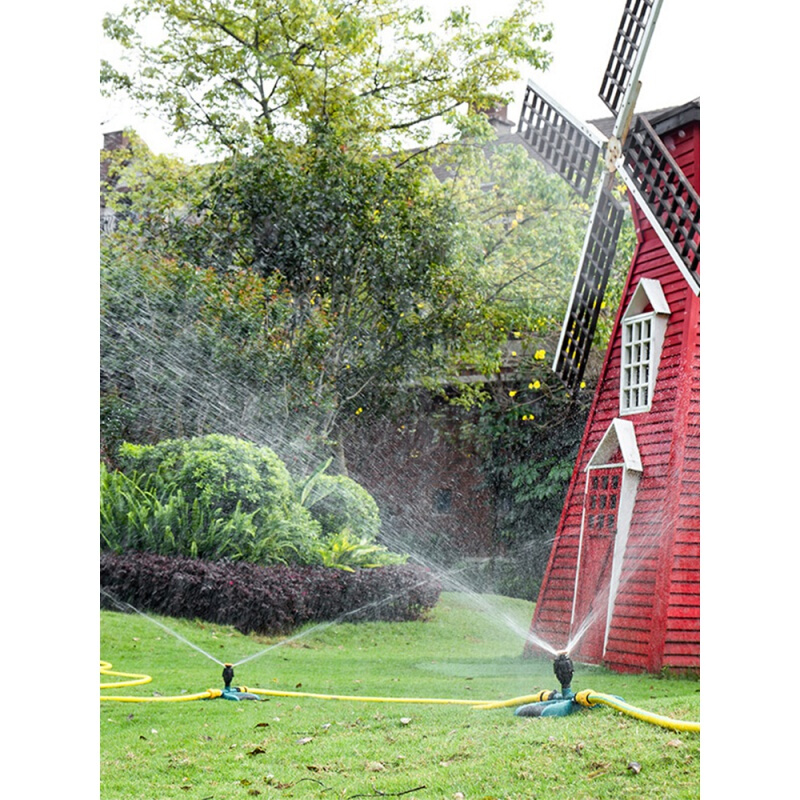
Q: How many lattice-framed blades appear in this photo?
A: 4